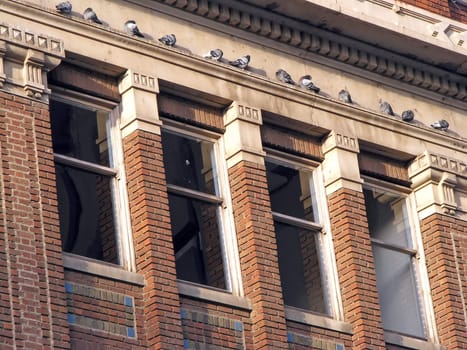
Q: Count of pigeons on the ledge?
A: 12